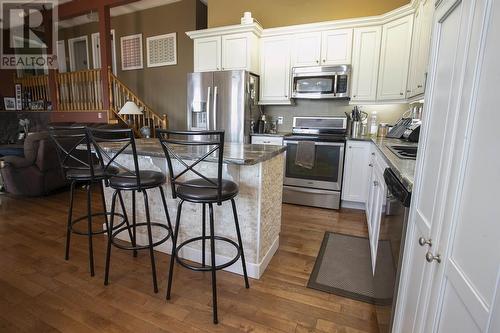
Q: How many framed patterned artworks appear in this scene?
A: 2